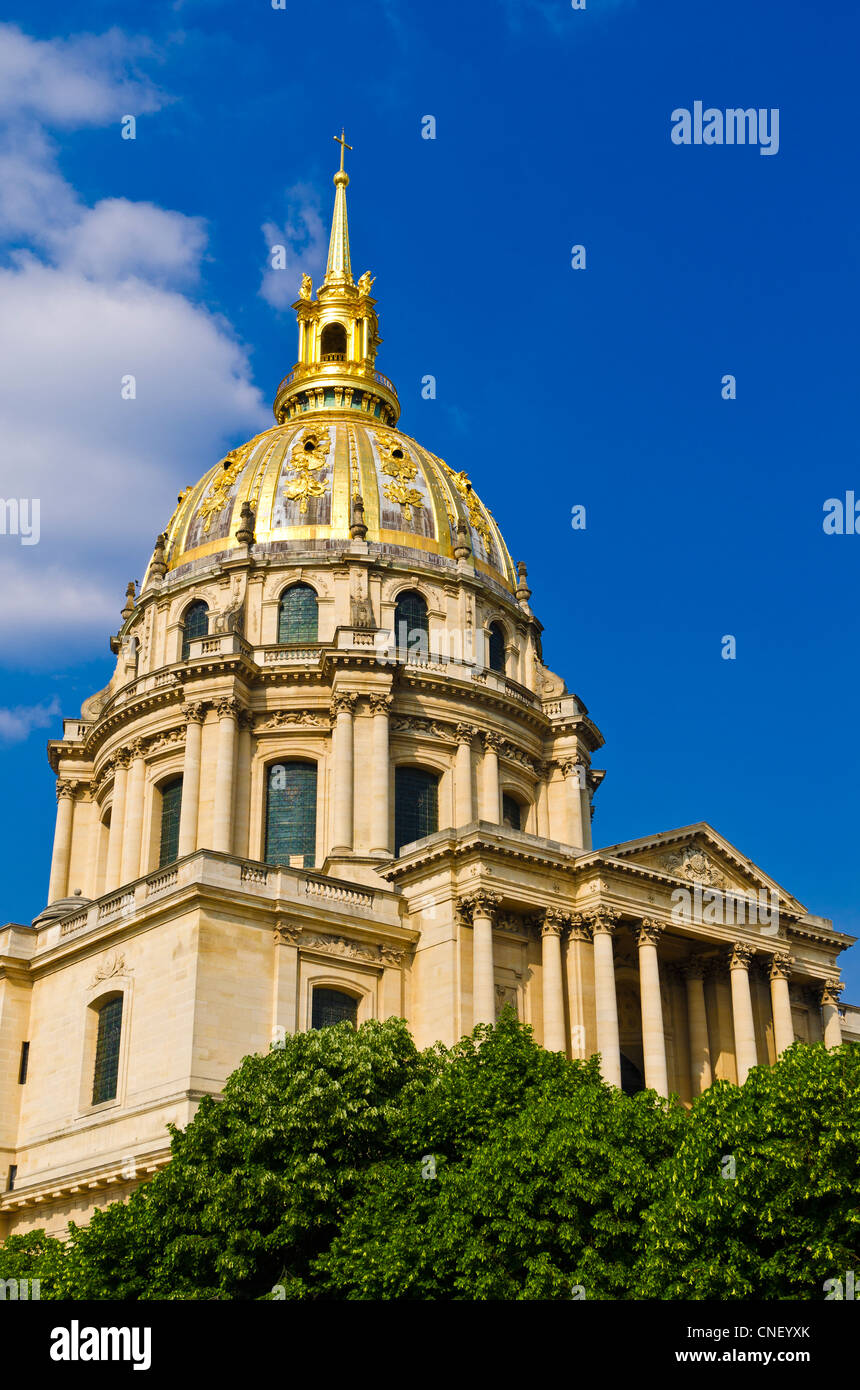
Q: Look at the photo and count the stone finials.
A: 6